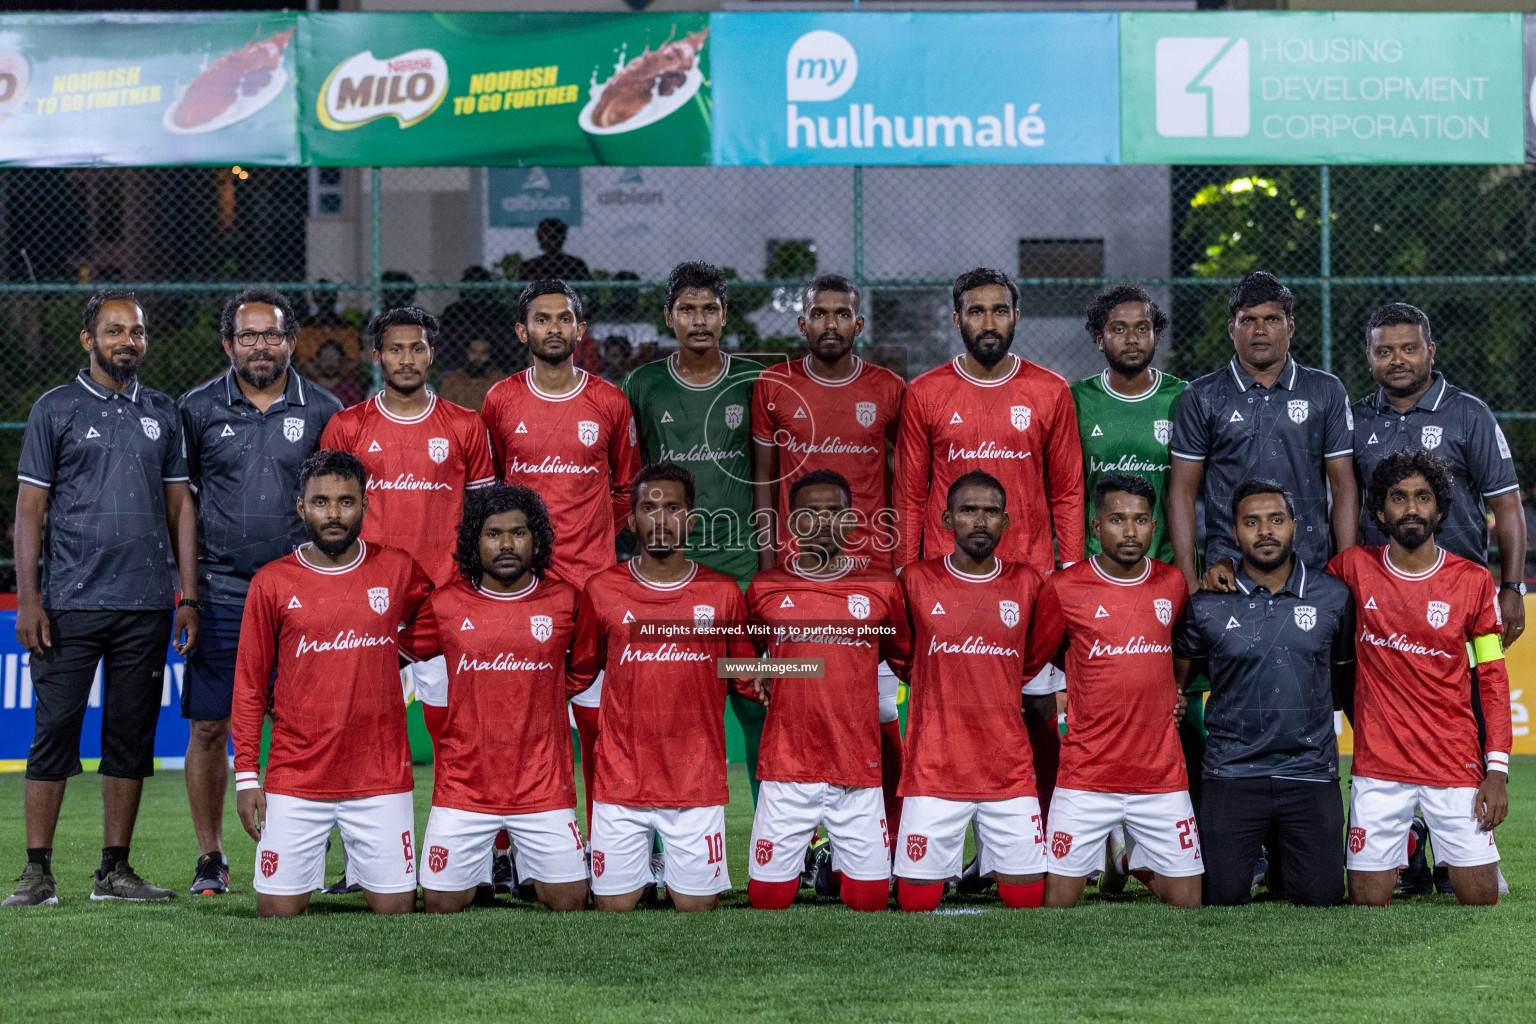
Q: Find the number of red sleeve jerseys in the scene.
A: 11